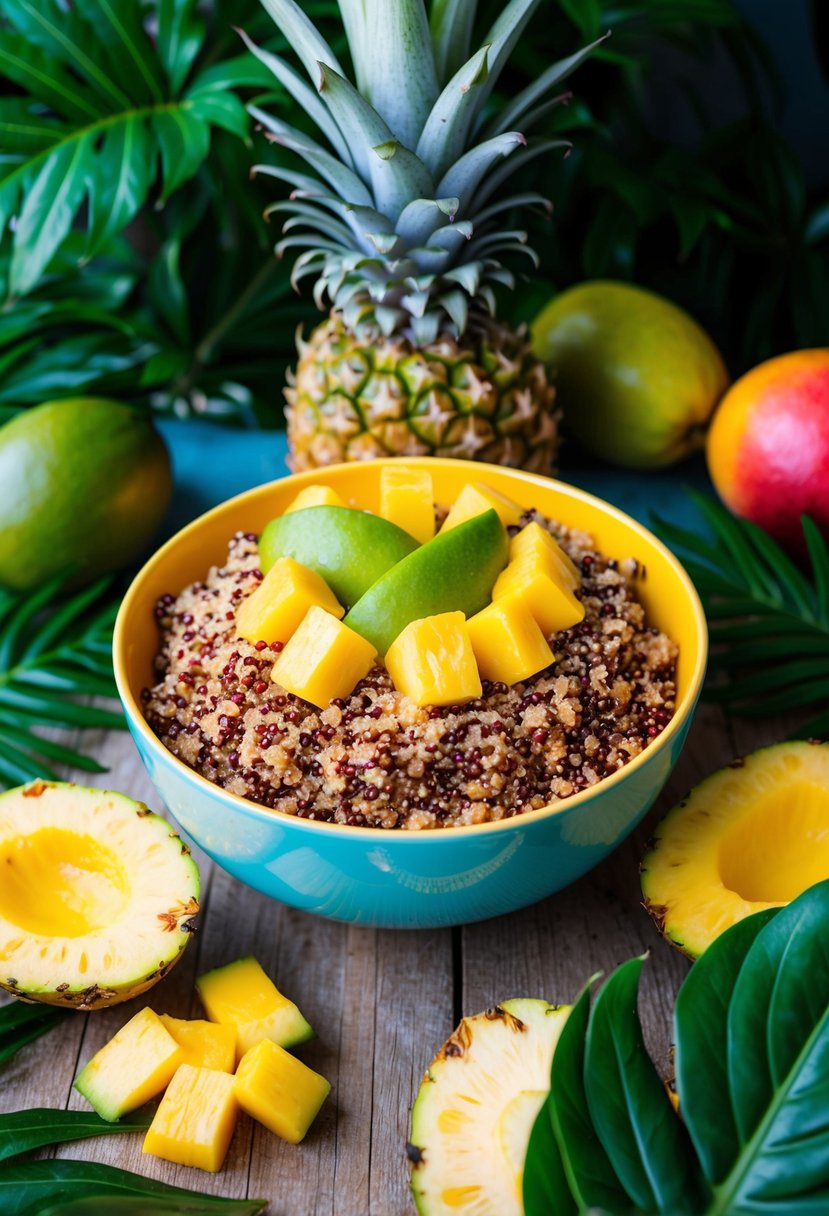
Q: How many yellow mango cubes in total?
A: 14